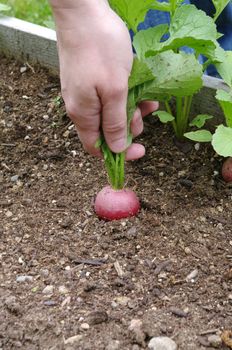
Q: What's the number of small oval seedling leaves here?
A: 3